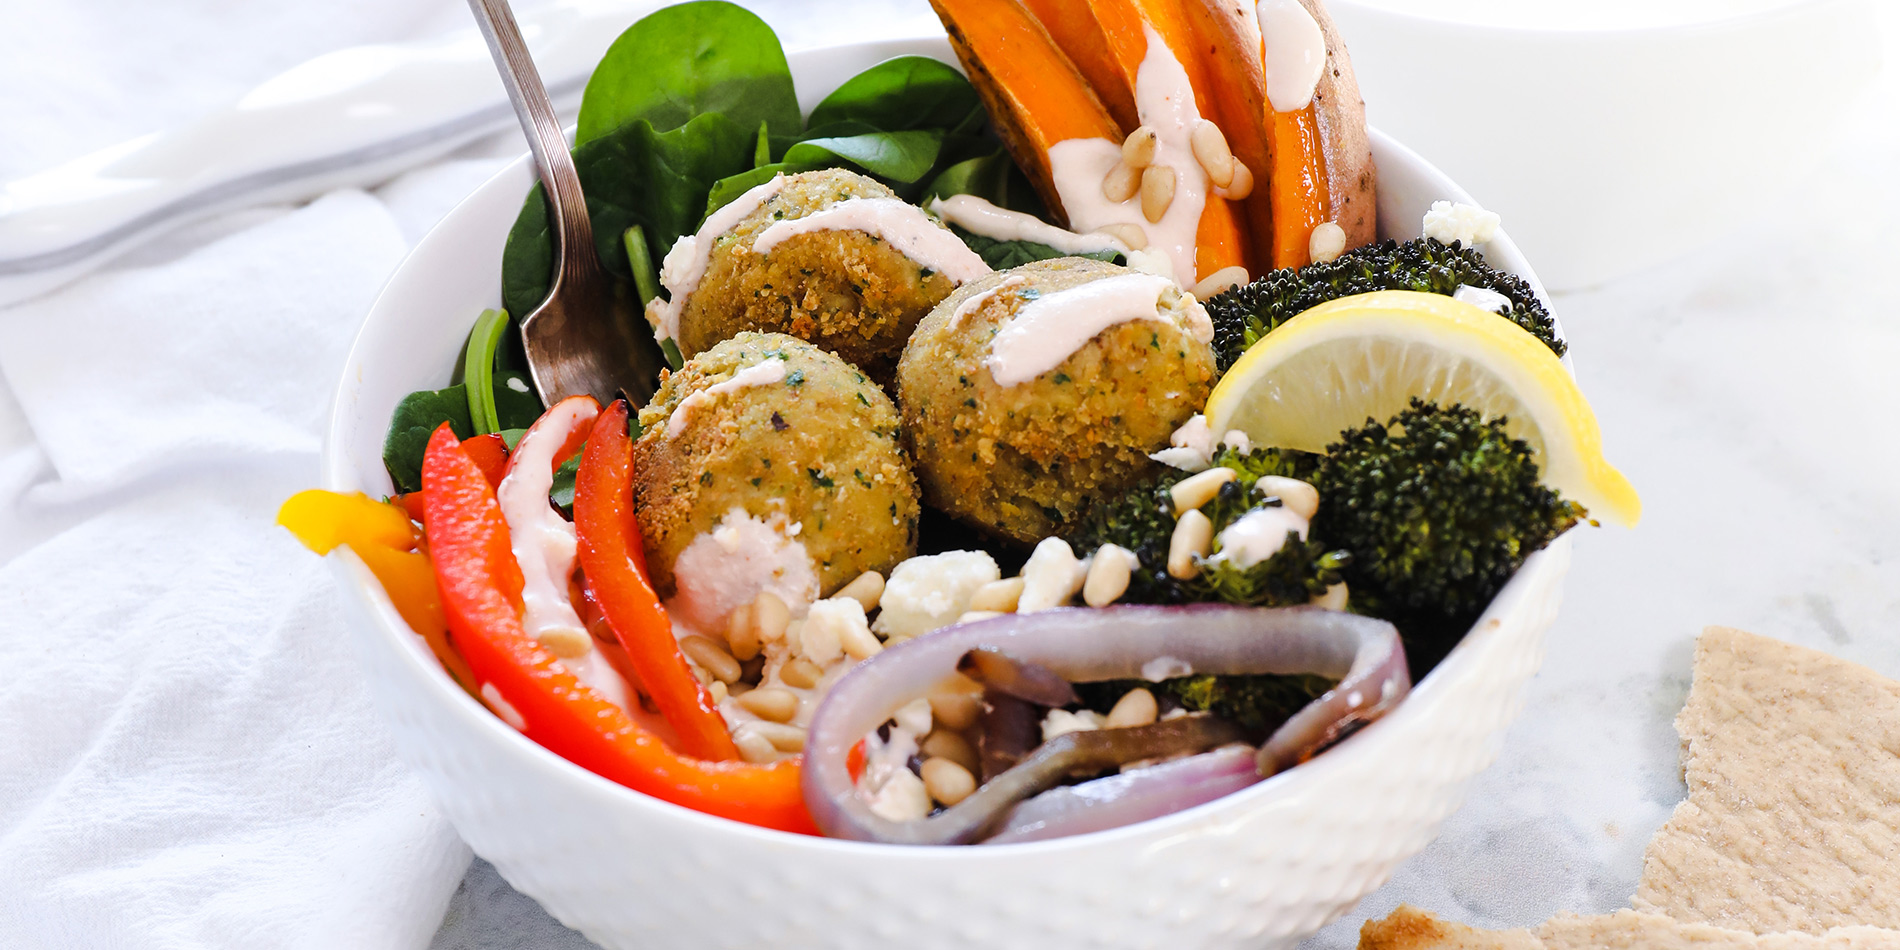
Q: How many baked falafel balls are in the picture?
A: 3